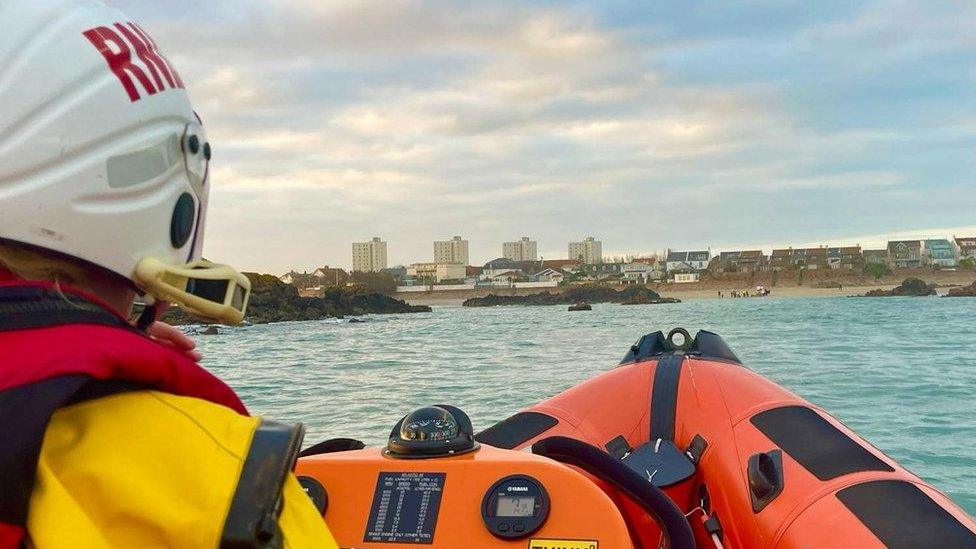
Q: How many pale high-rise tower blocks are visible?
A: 4